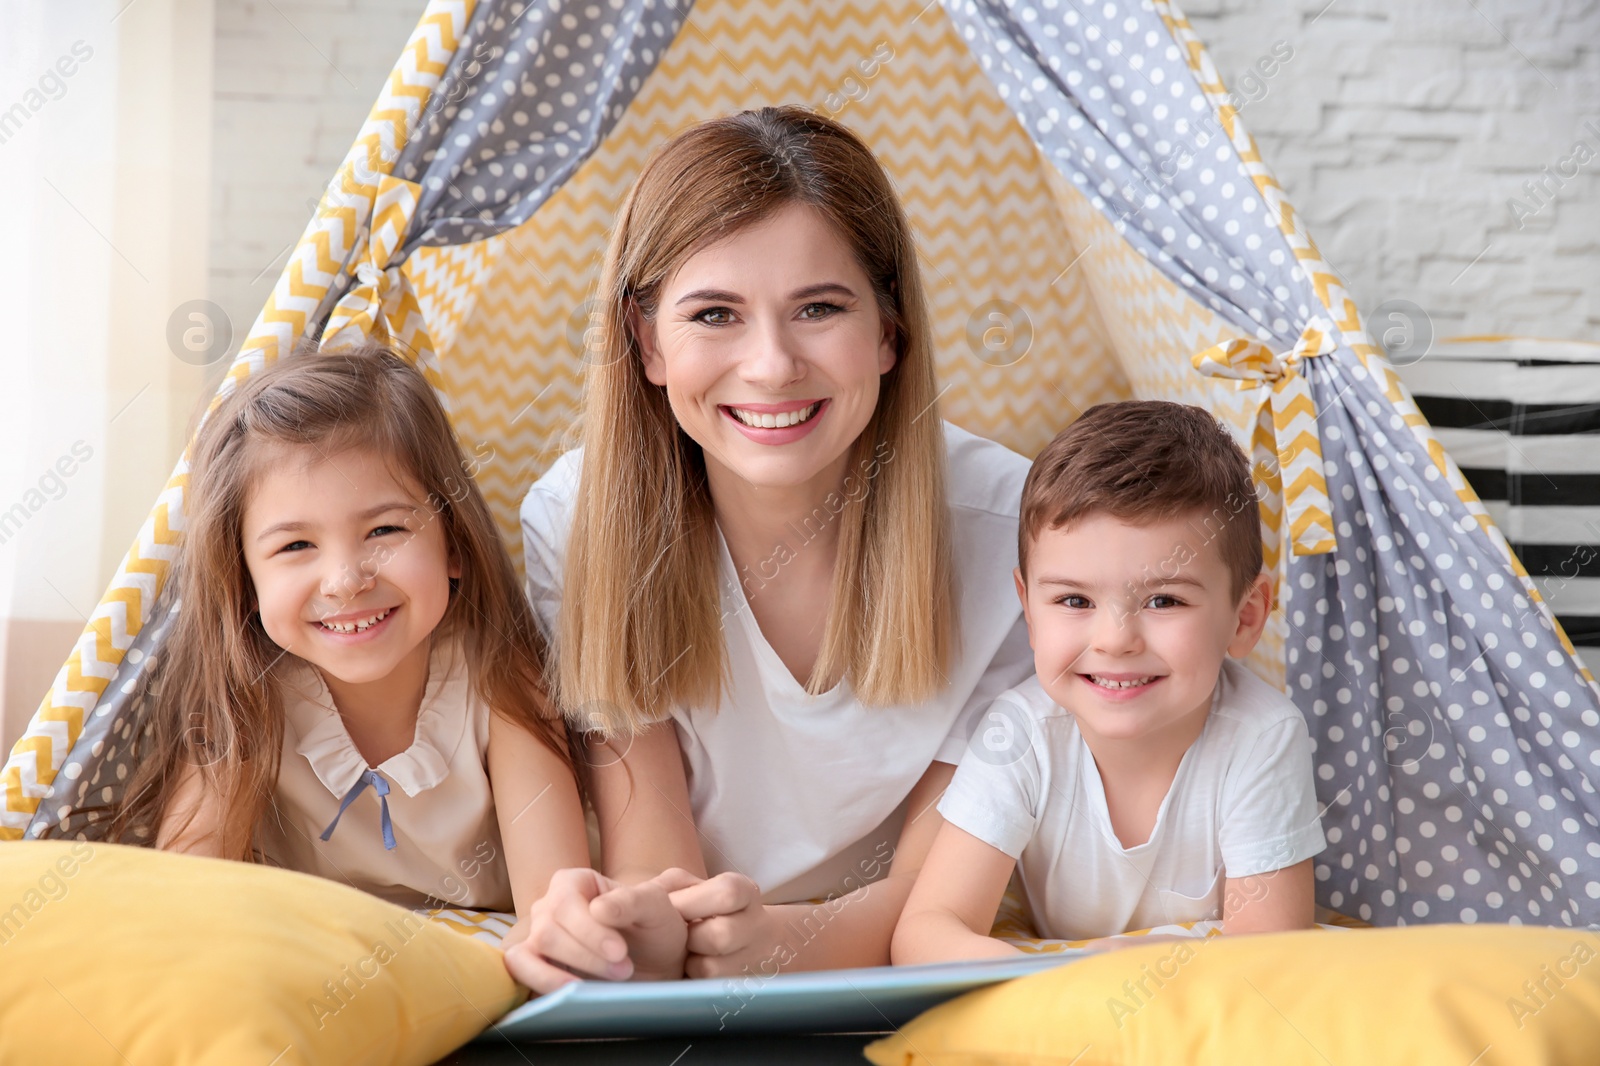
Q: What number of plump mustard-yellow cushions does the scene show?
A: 2